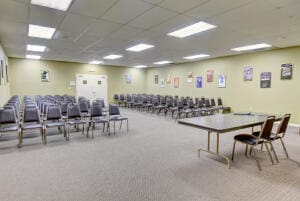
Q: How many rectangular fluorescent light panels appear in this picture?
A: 12